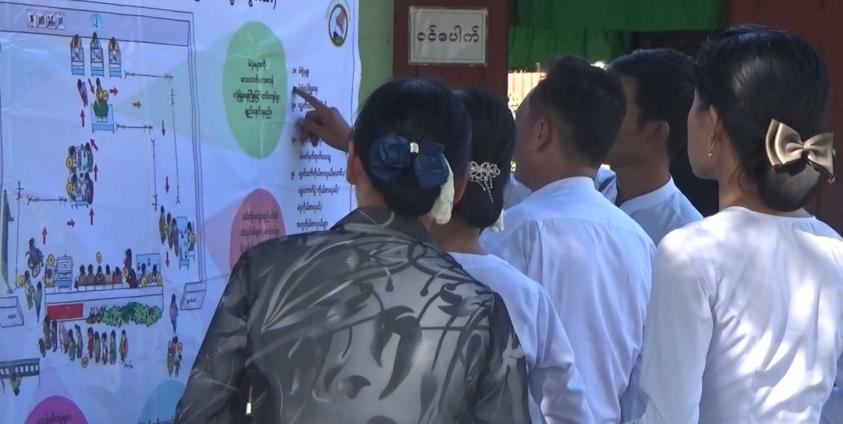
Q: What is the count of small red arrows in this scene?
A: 12